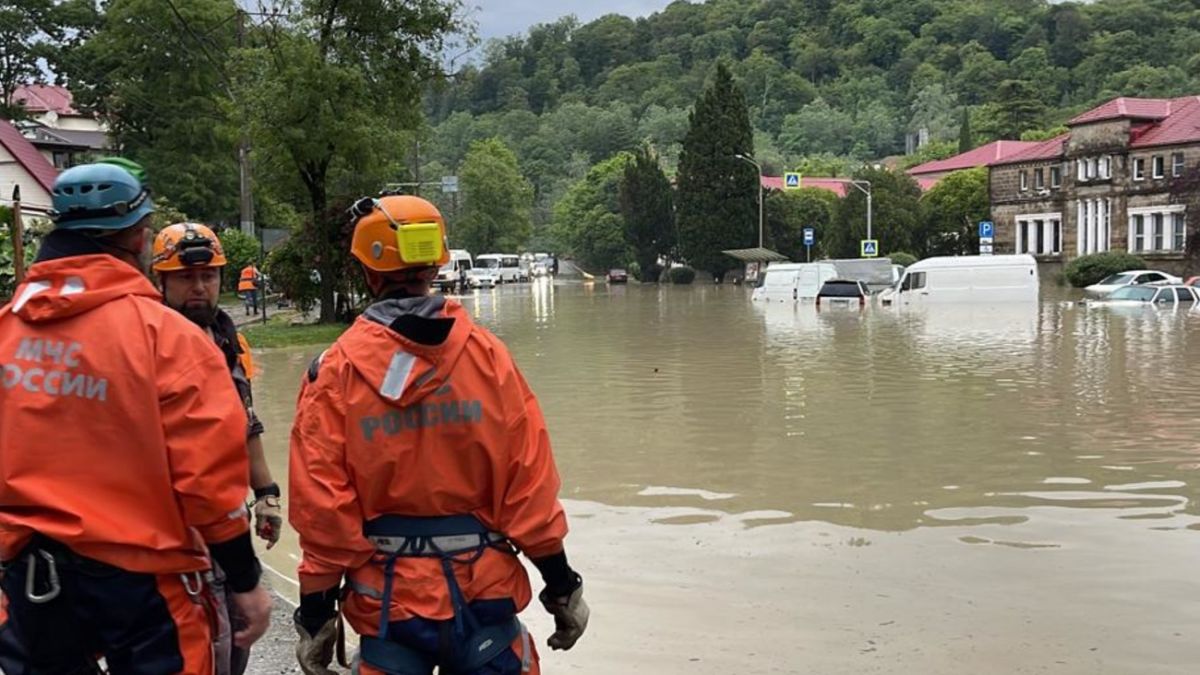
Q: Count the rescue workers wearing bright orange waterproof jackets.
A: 2